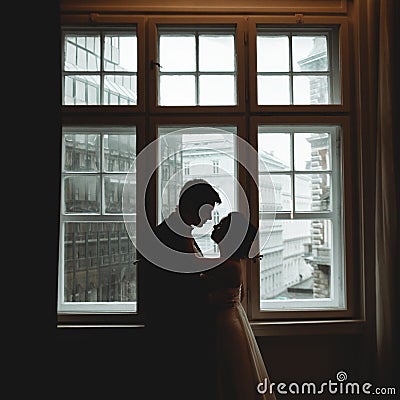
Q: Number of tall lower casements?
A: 3